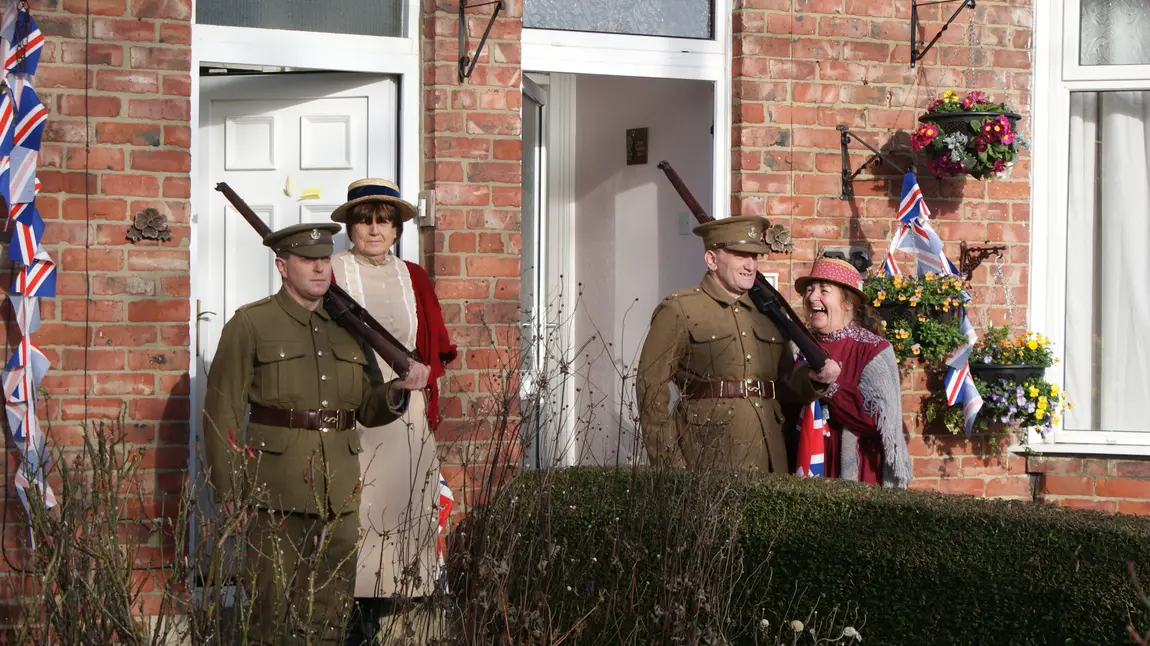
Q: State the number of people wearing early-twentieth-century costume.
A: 4